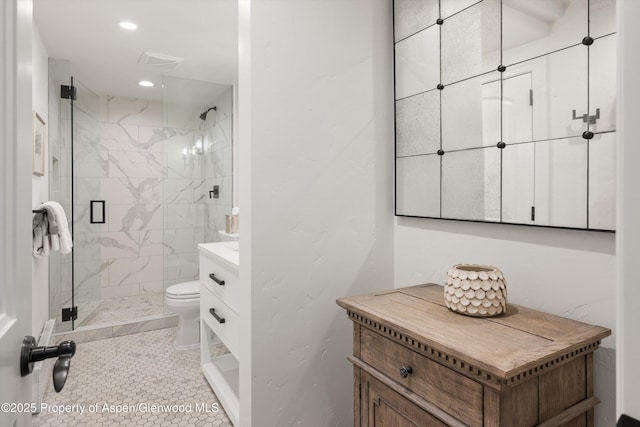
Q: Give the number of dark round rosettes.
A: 7